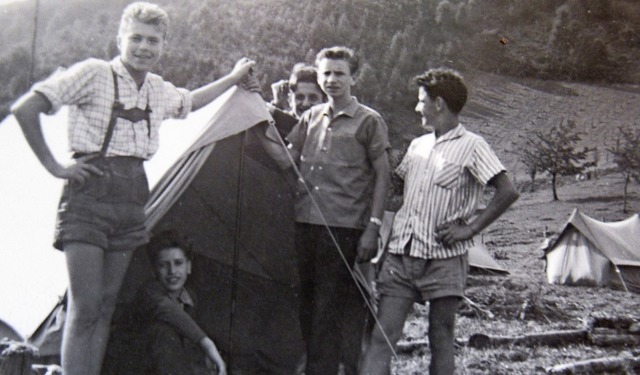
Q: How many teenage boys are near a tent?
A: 5